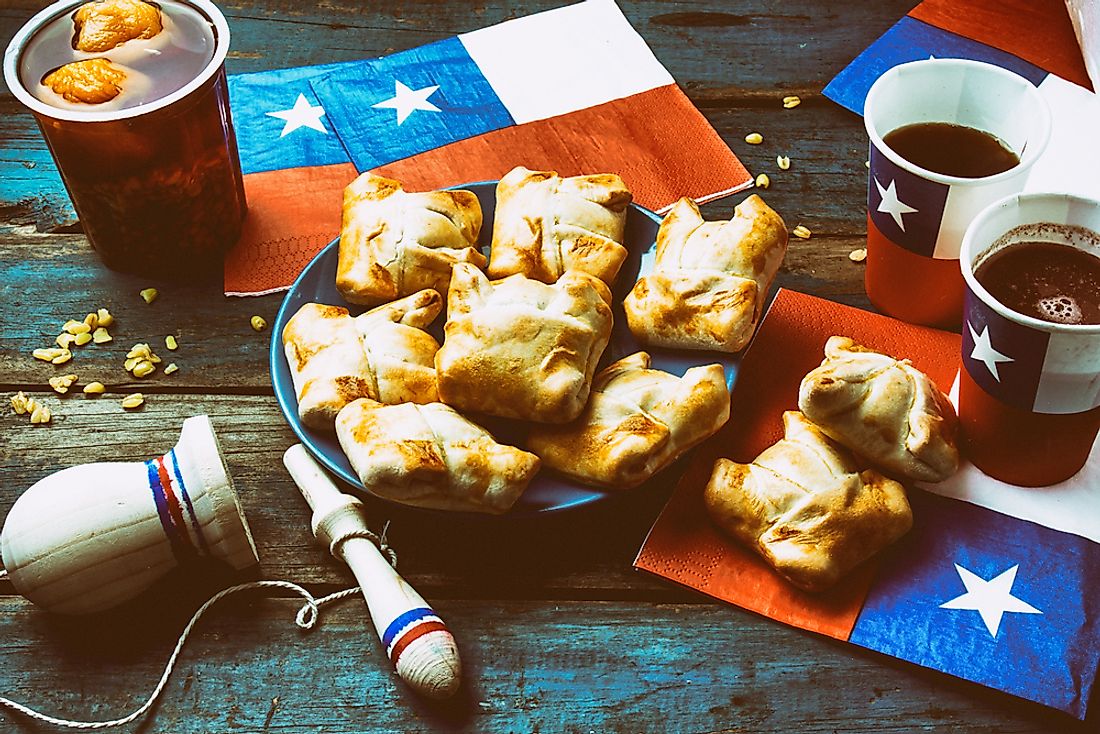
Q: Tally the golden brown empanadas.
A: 9